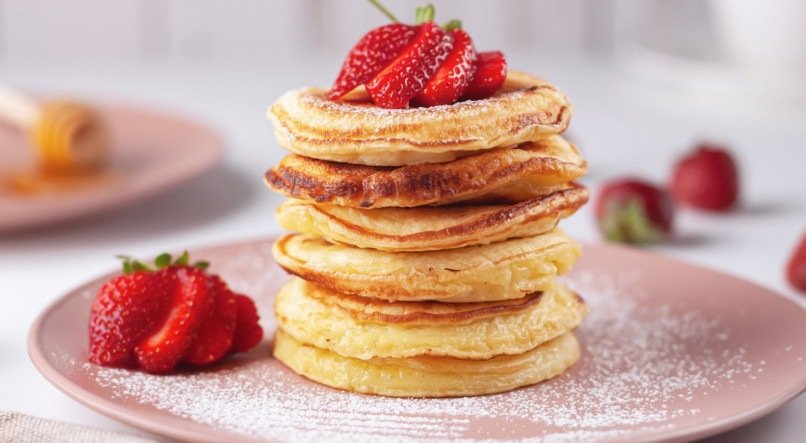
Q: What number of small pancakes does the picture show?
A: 6